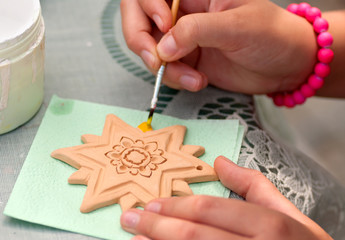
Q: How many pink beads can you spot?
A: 13